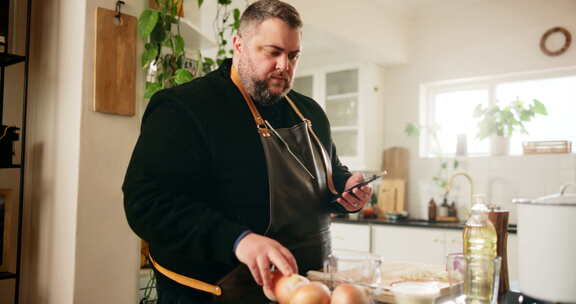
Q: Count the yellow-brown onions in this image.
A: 3